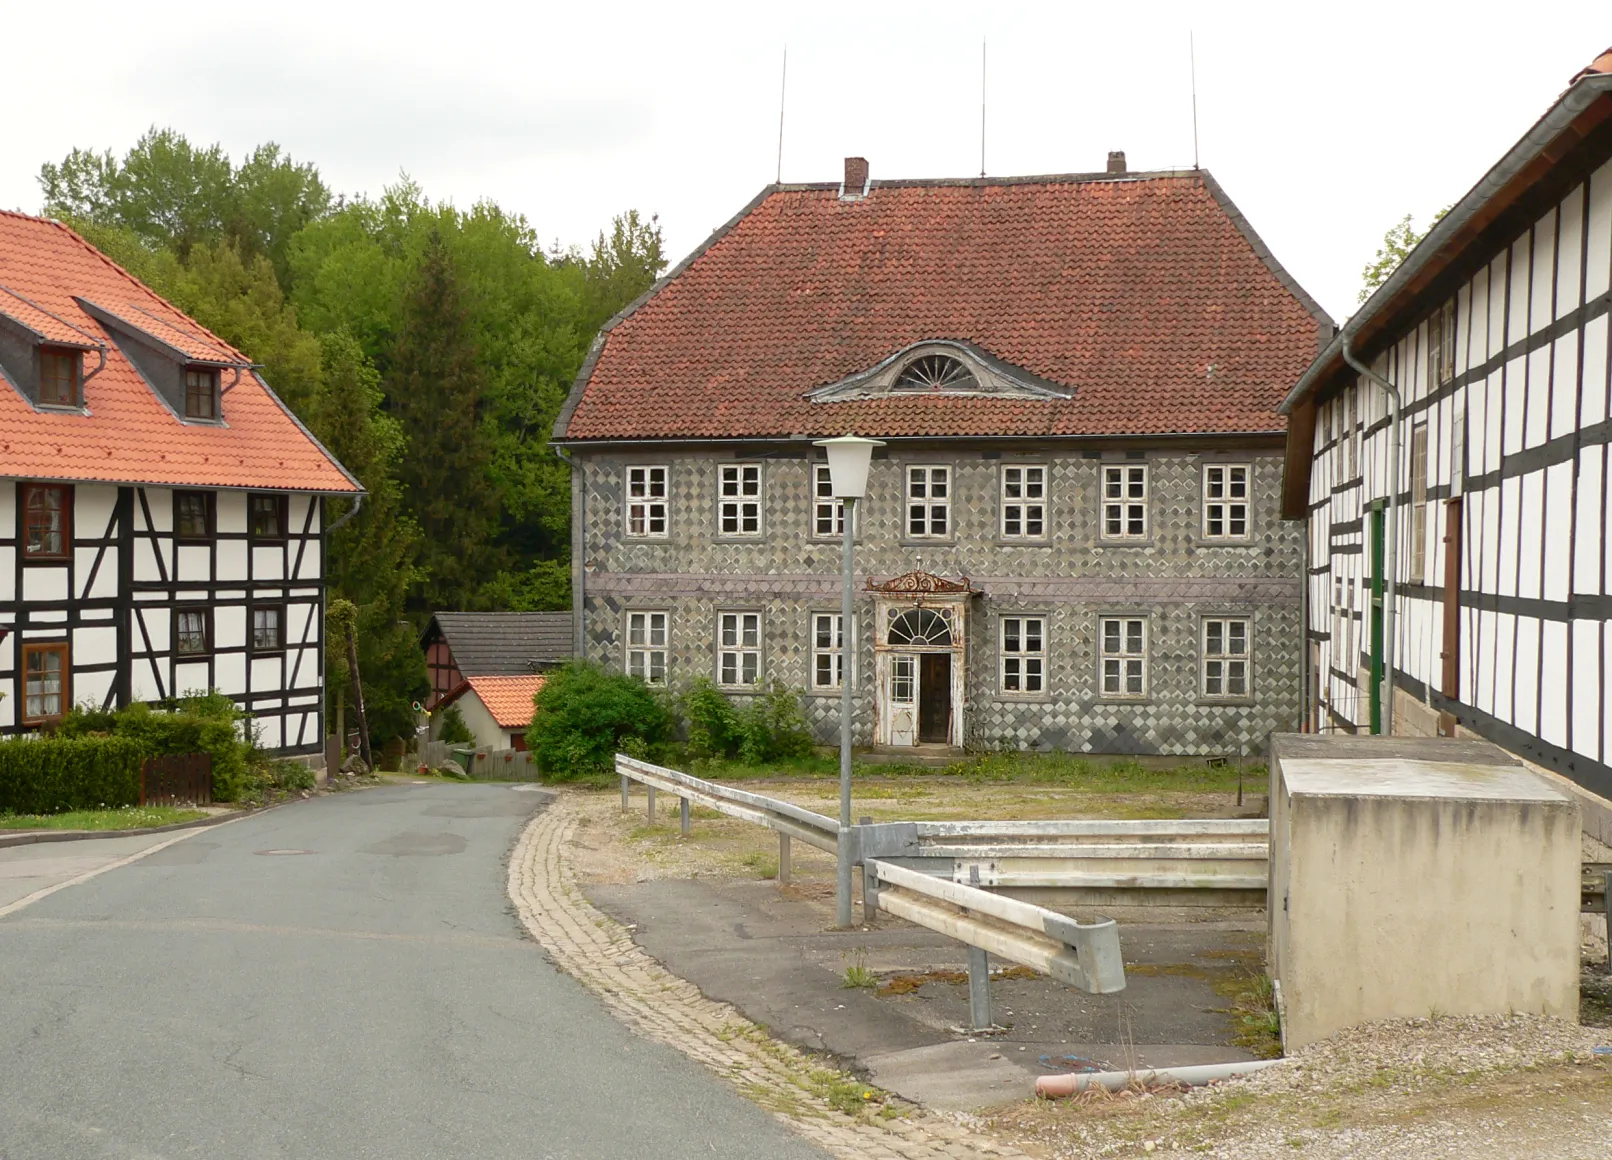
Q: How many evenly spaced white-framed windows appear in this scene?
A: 13